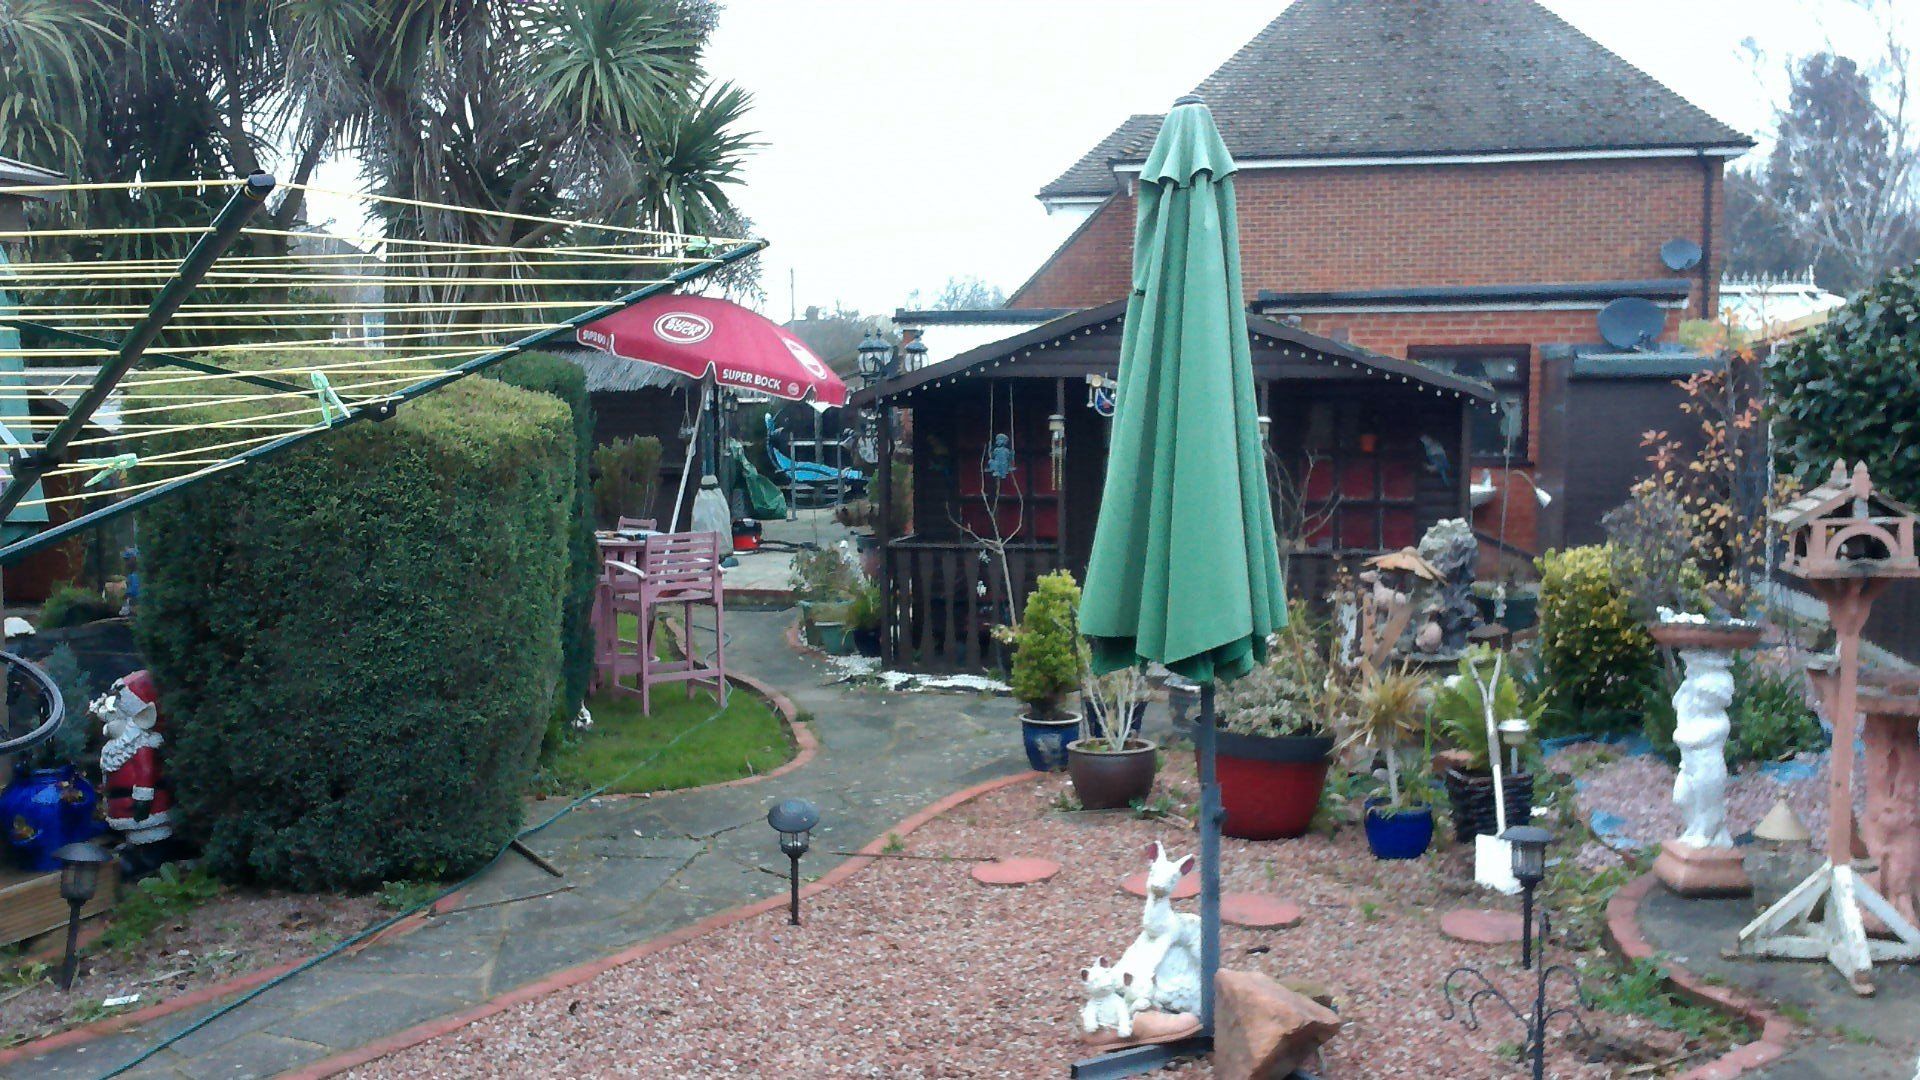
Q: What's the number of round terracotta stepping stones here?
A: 4